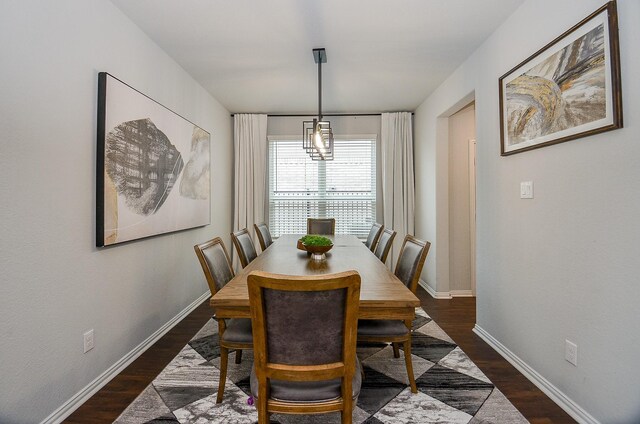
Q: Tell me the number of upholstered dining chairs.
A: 8